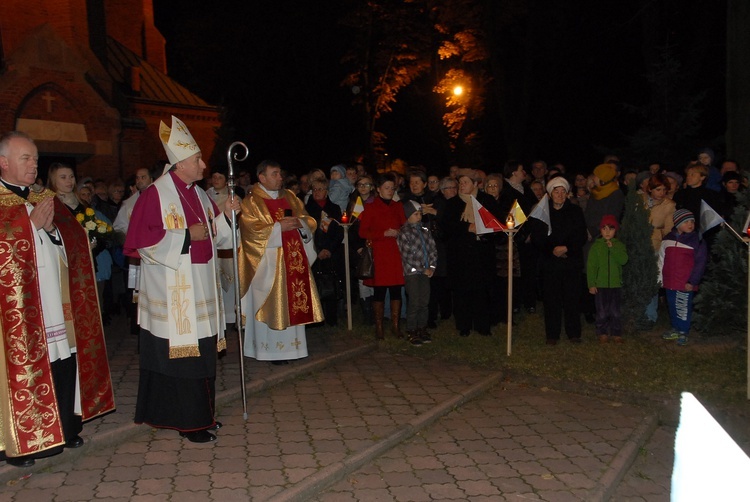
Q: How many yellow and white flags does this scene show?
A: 2